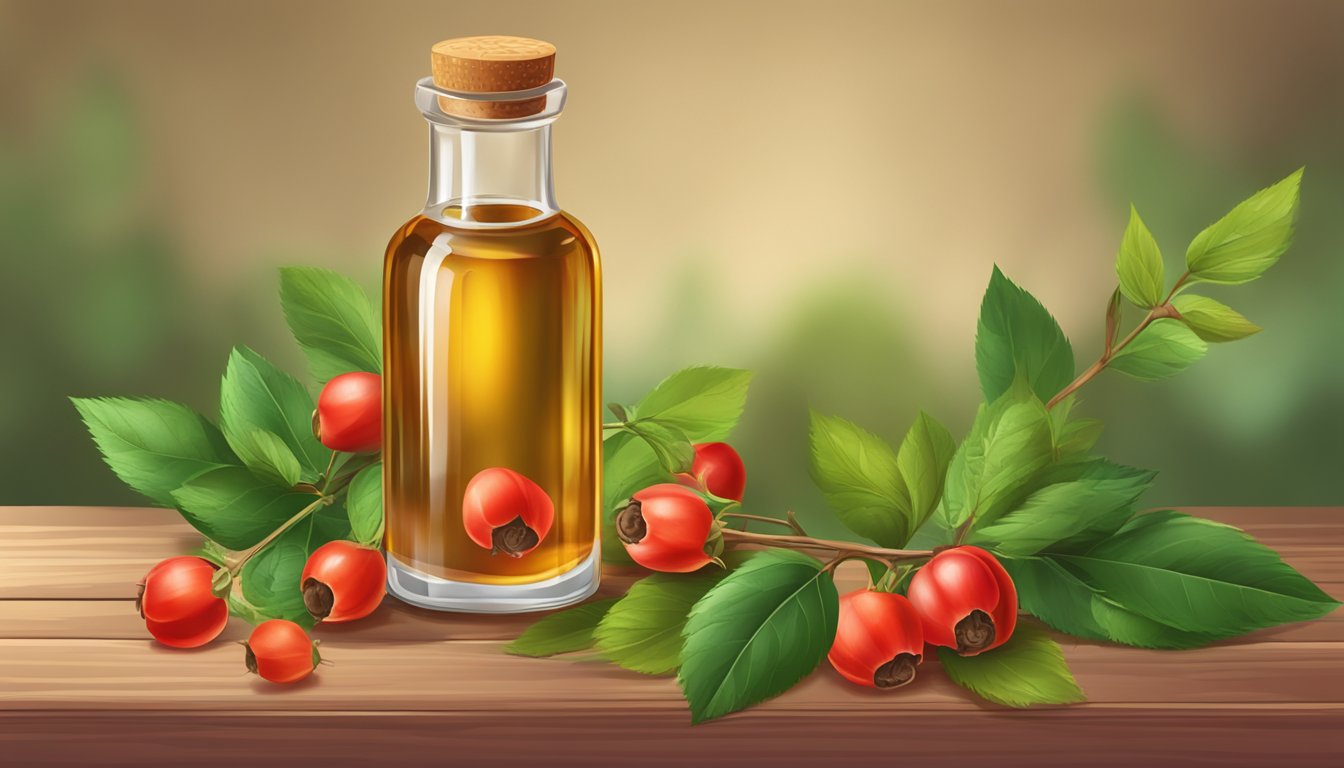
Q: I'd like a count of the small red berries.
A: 9